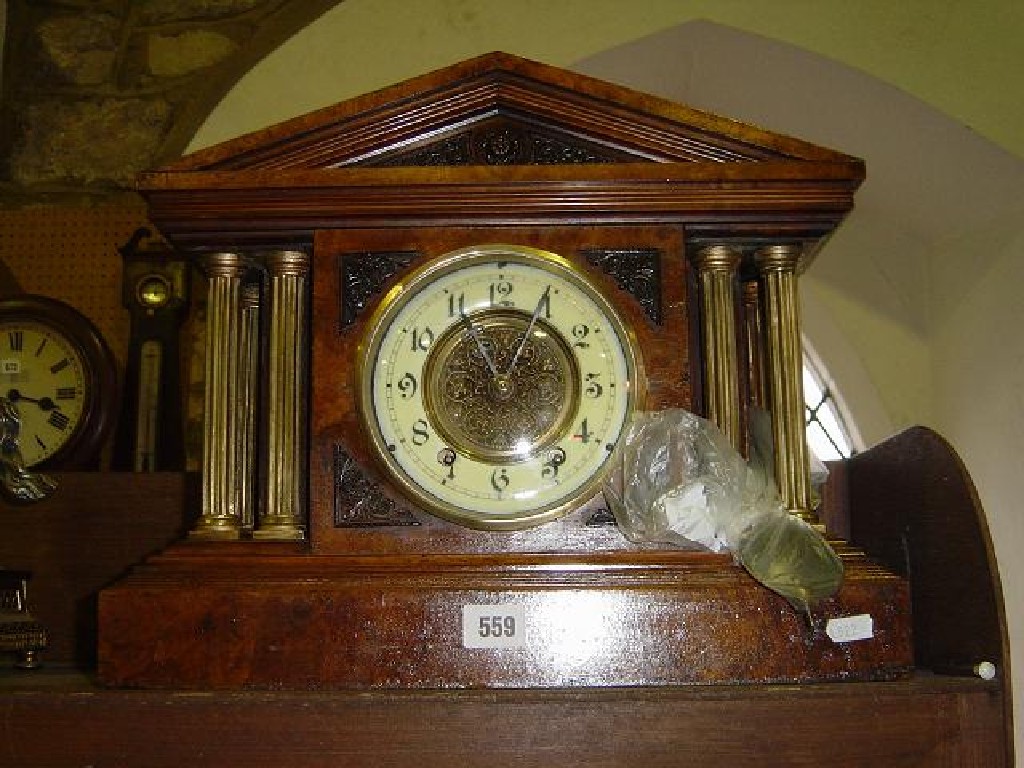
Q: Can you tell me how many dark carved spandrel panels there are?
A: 4